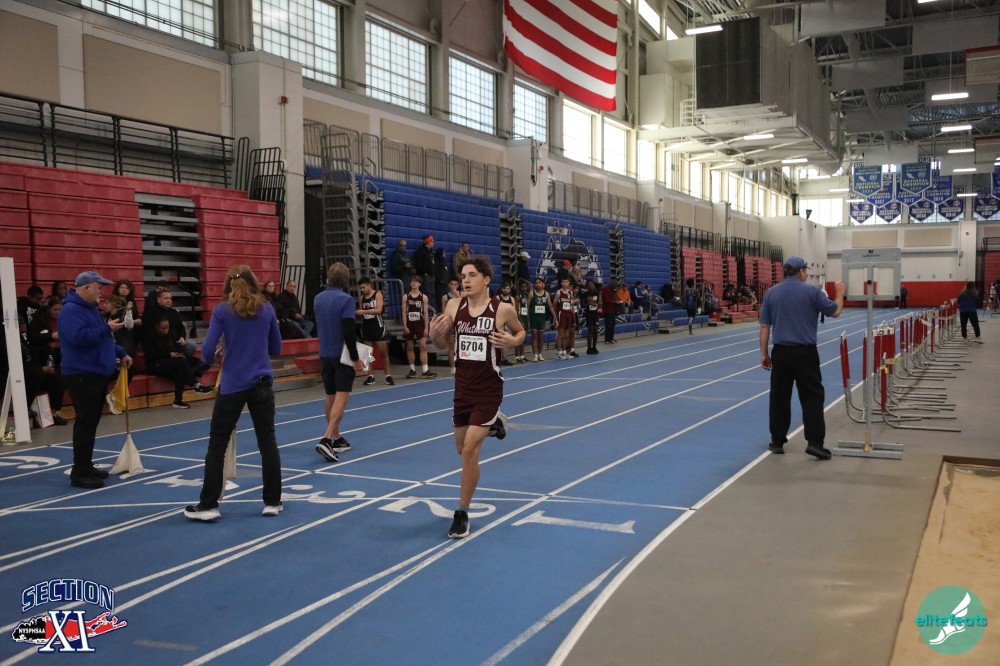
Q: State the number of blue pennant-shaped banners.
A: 11